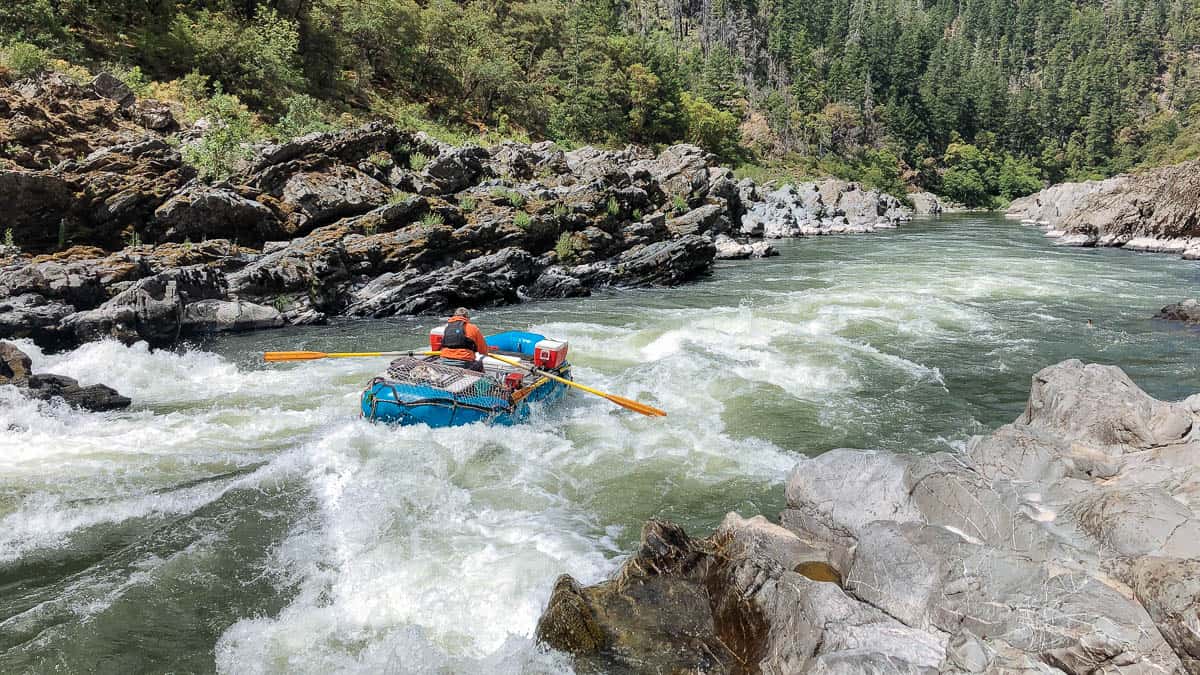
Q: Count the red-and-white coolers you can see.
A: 2